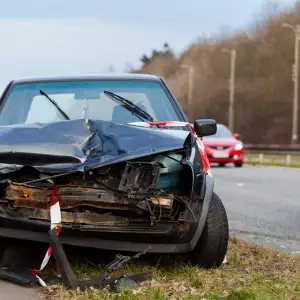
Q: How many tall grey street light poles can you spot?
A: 3